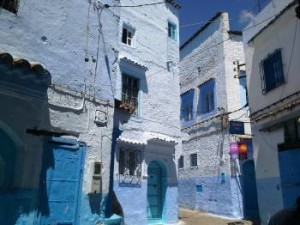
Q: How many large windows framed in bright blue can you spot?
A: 2